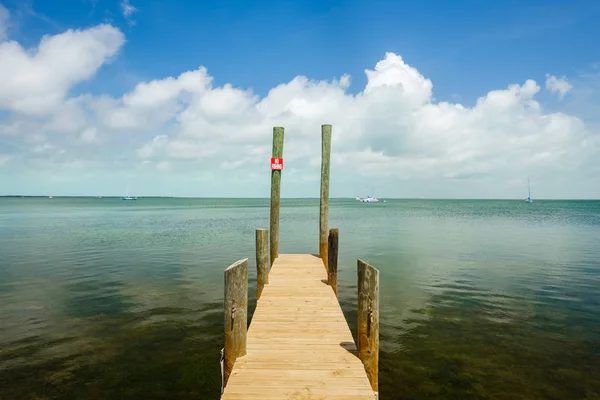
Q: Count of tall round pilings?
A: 2